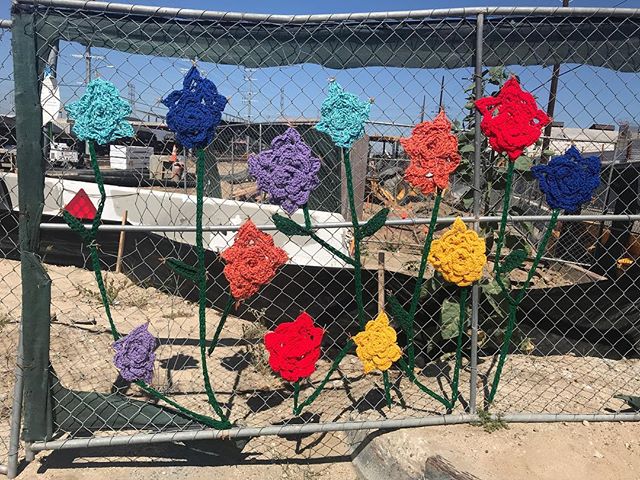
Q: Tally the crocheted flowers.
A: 12